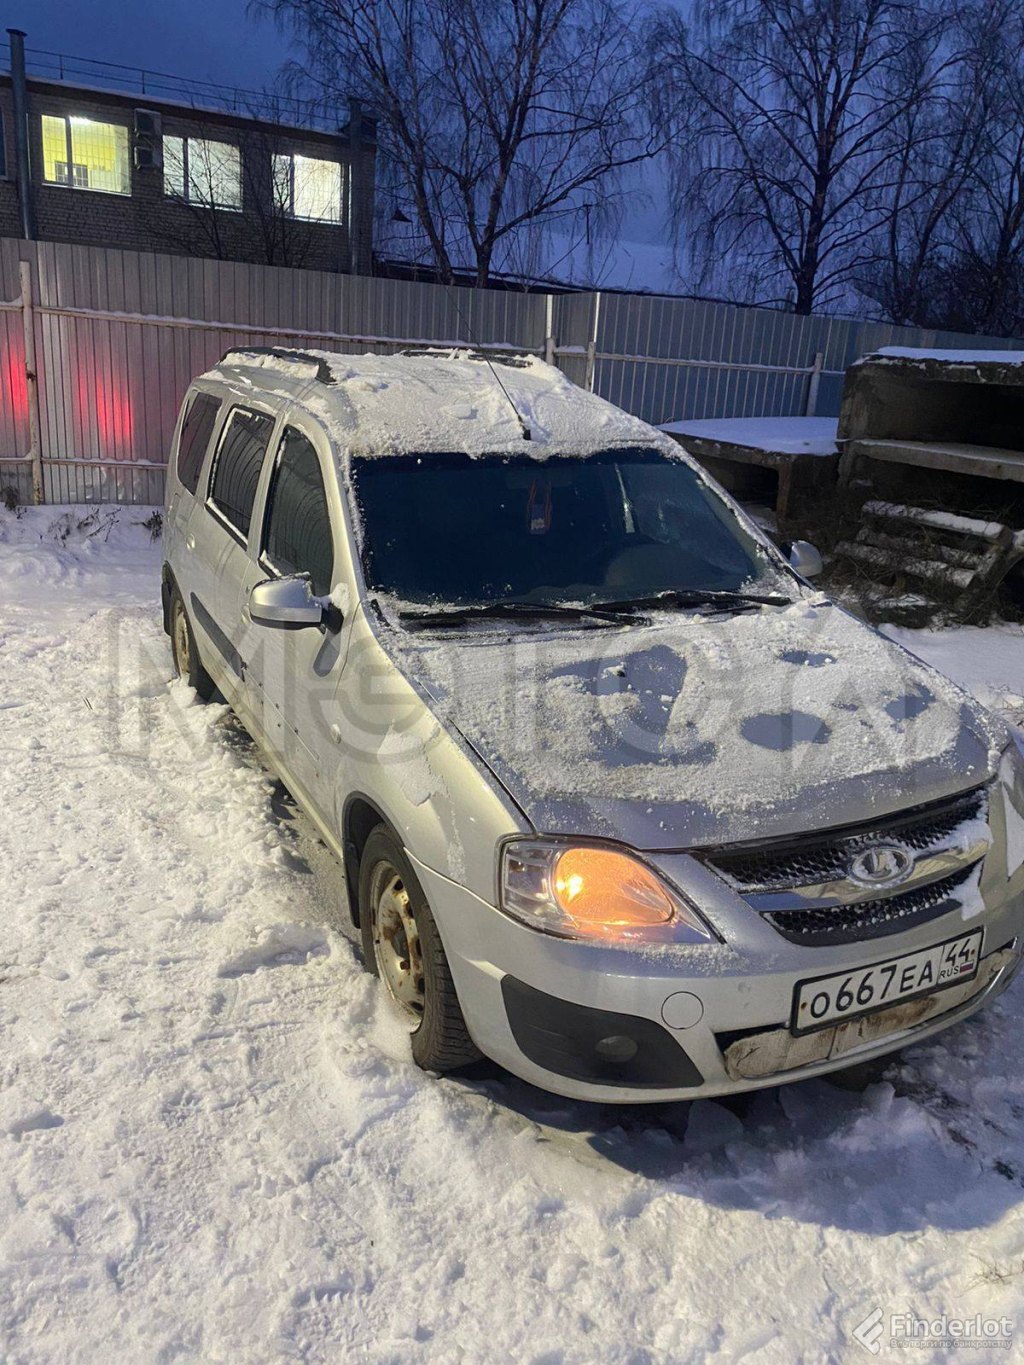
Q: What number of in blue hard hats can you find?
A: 0